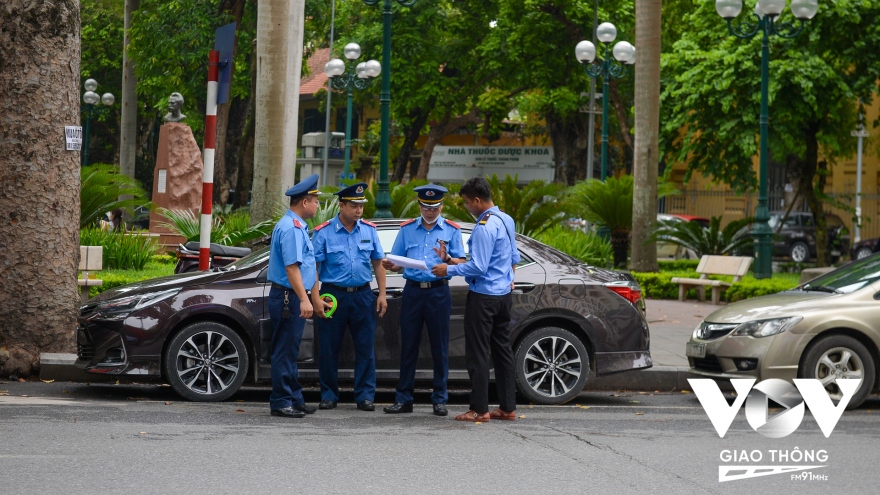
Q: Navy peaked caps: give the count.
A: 3